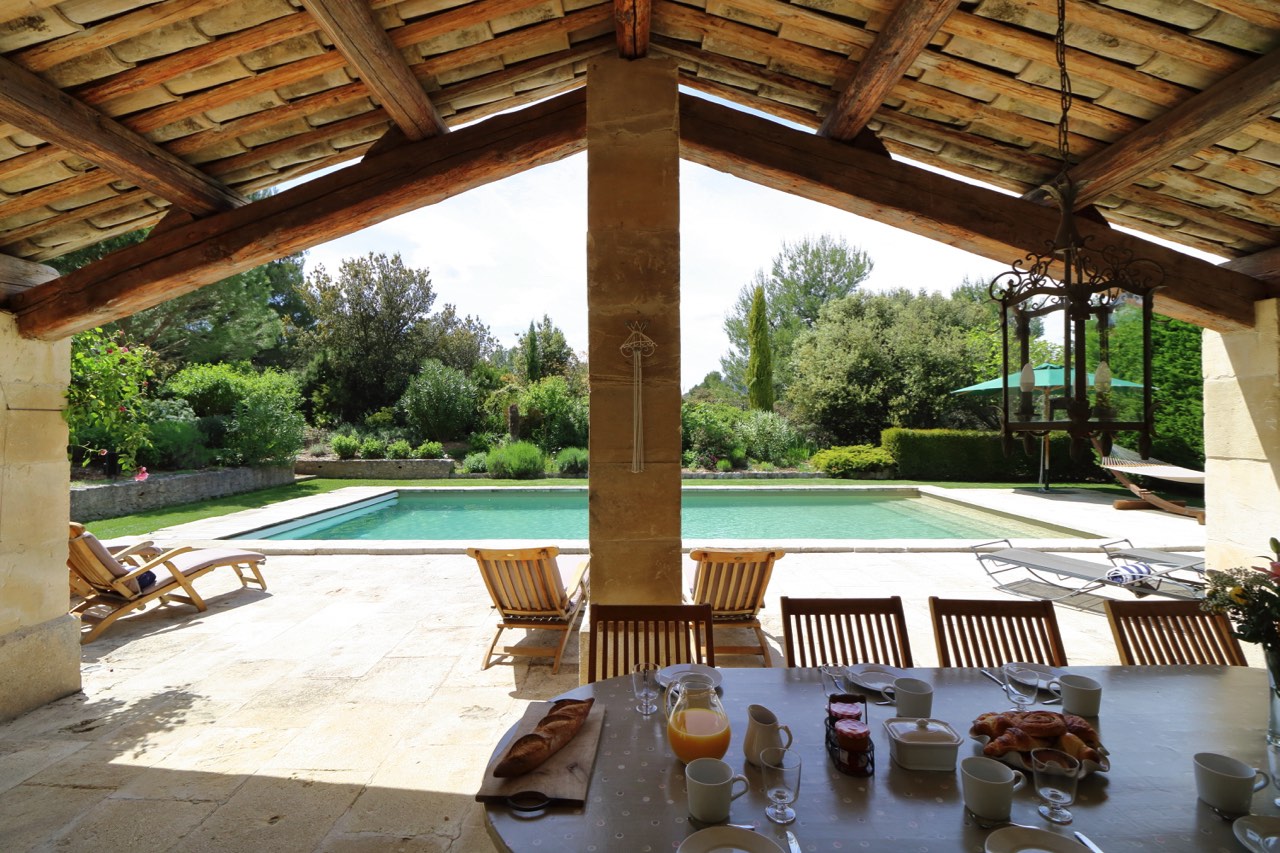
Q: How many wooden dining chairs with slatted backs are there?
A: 4